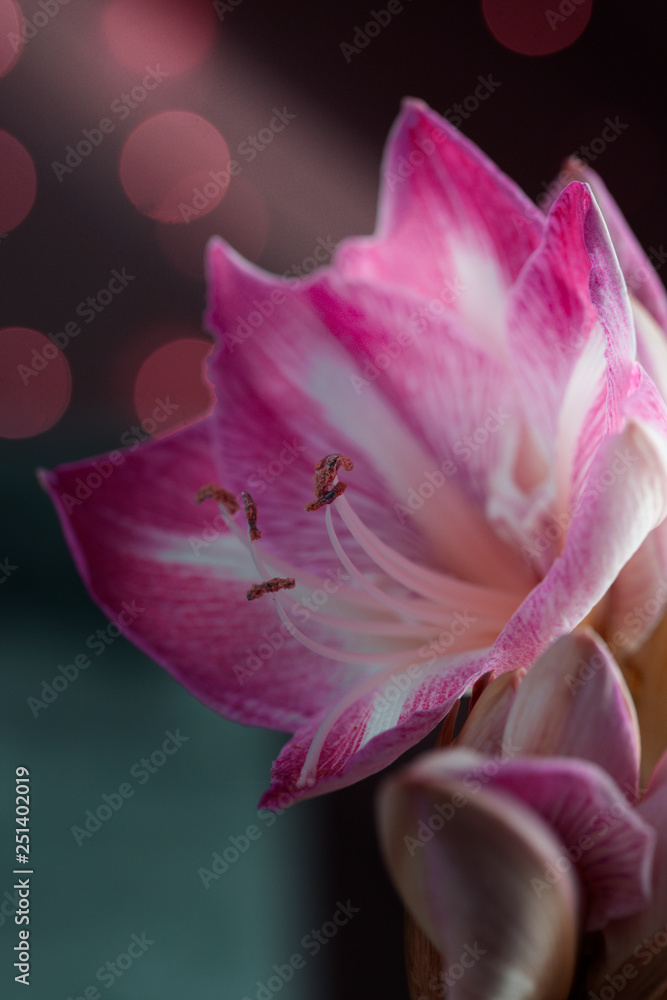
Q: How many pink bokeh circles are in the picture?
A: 8